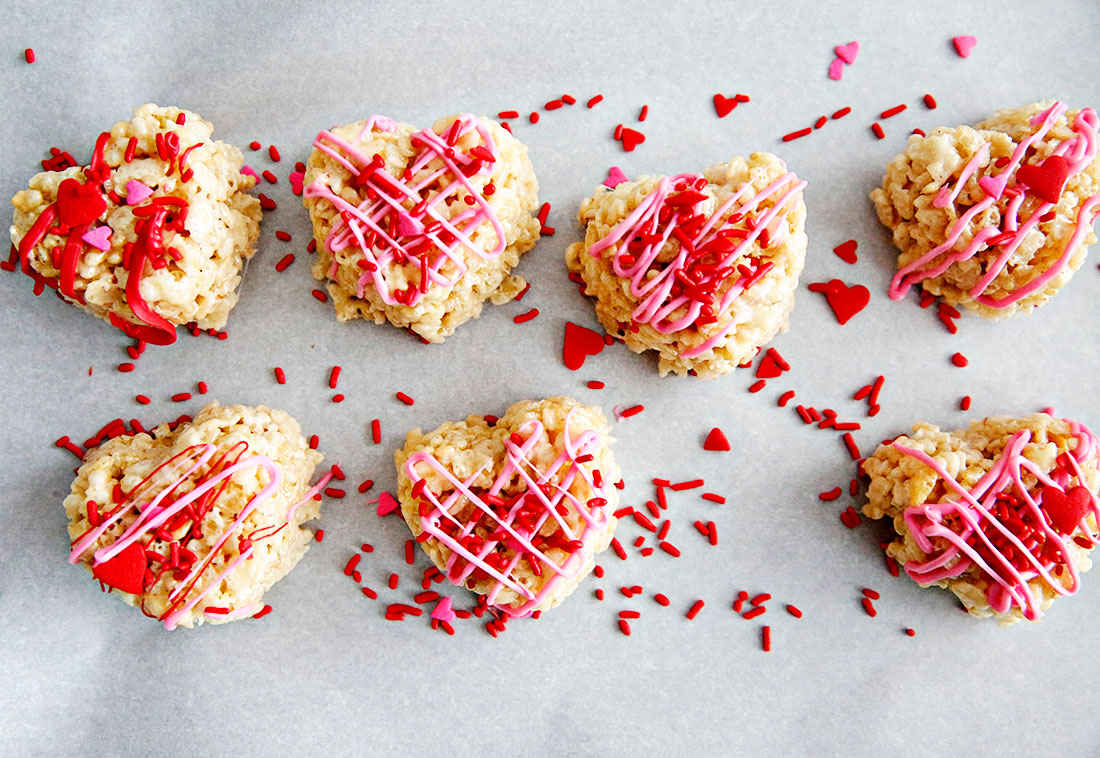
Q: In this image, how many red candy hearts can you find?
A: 11